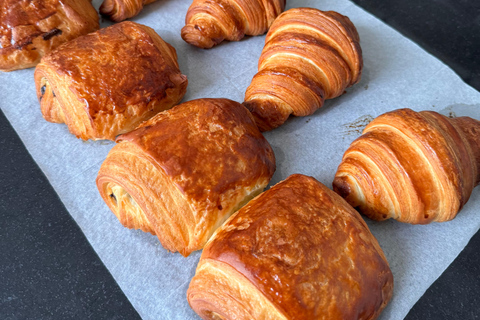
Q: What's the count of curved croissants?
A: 4